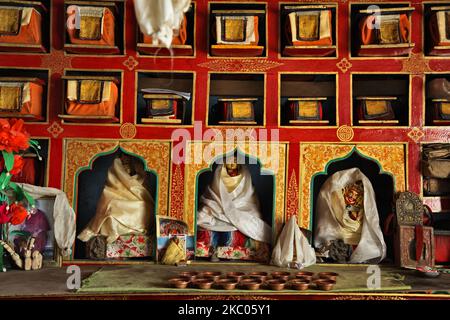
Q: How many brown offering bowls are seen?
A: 14